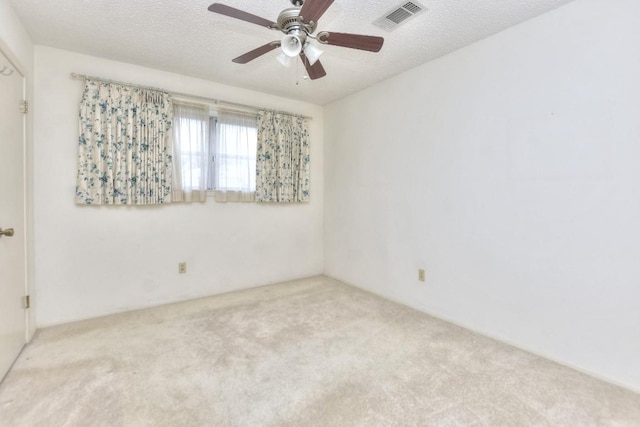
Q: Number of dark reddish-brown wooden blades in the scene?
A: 5